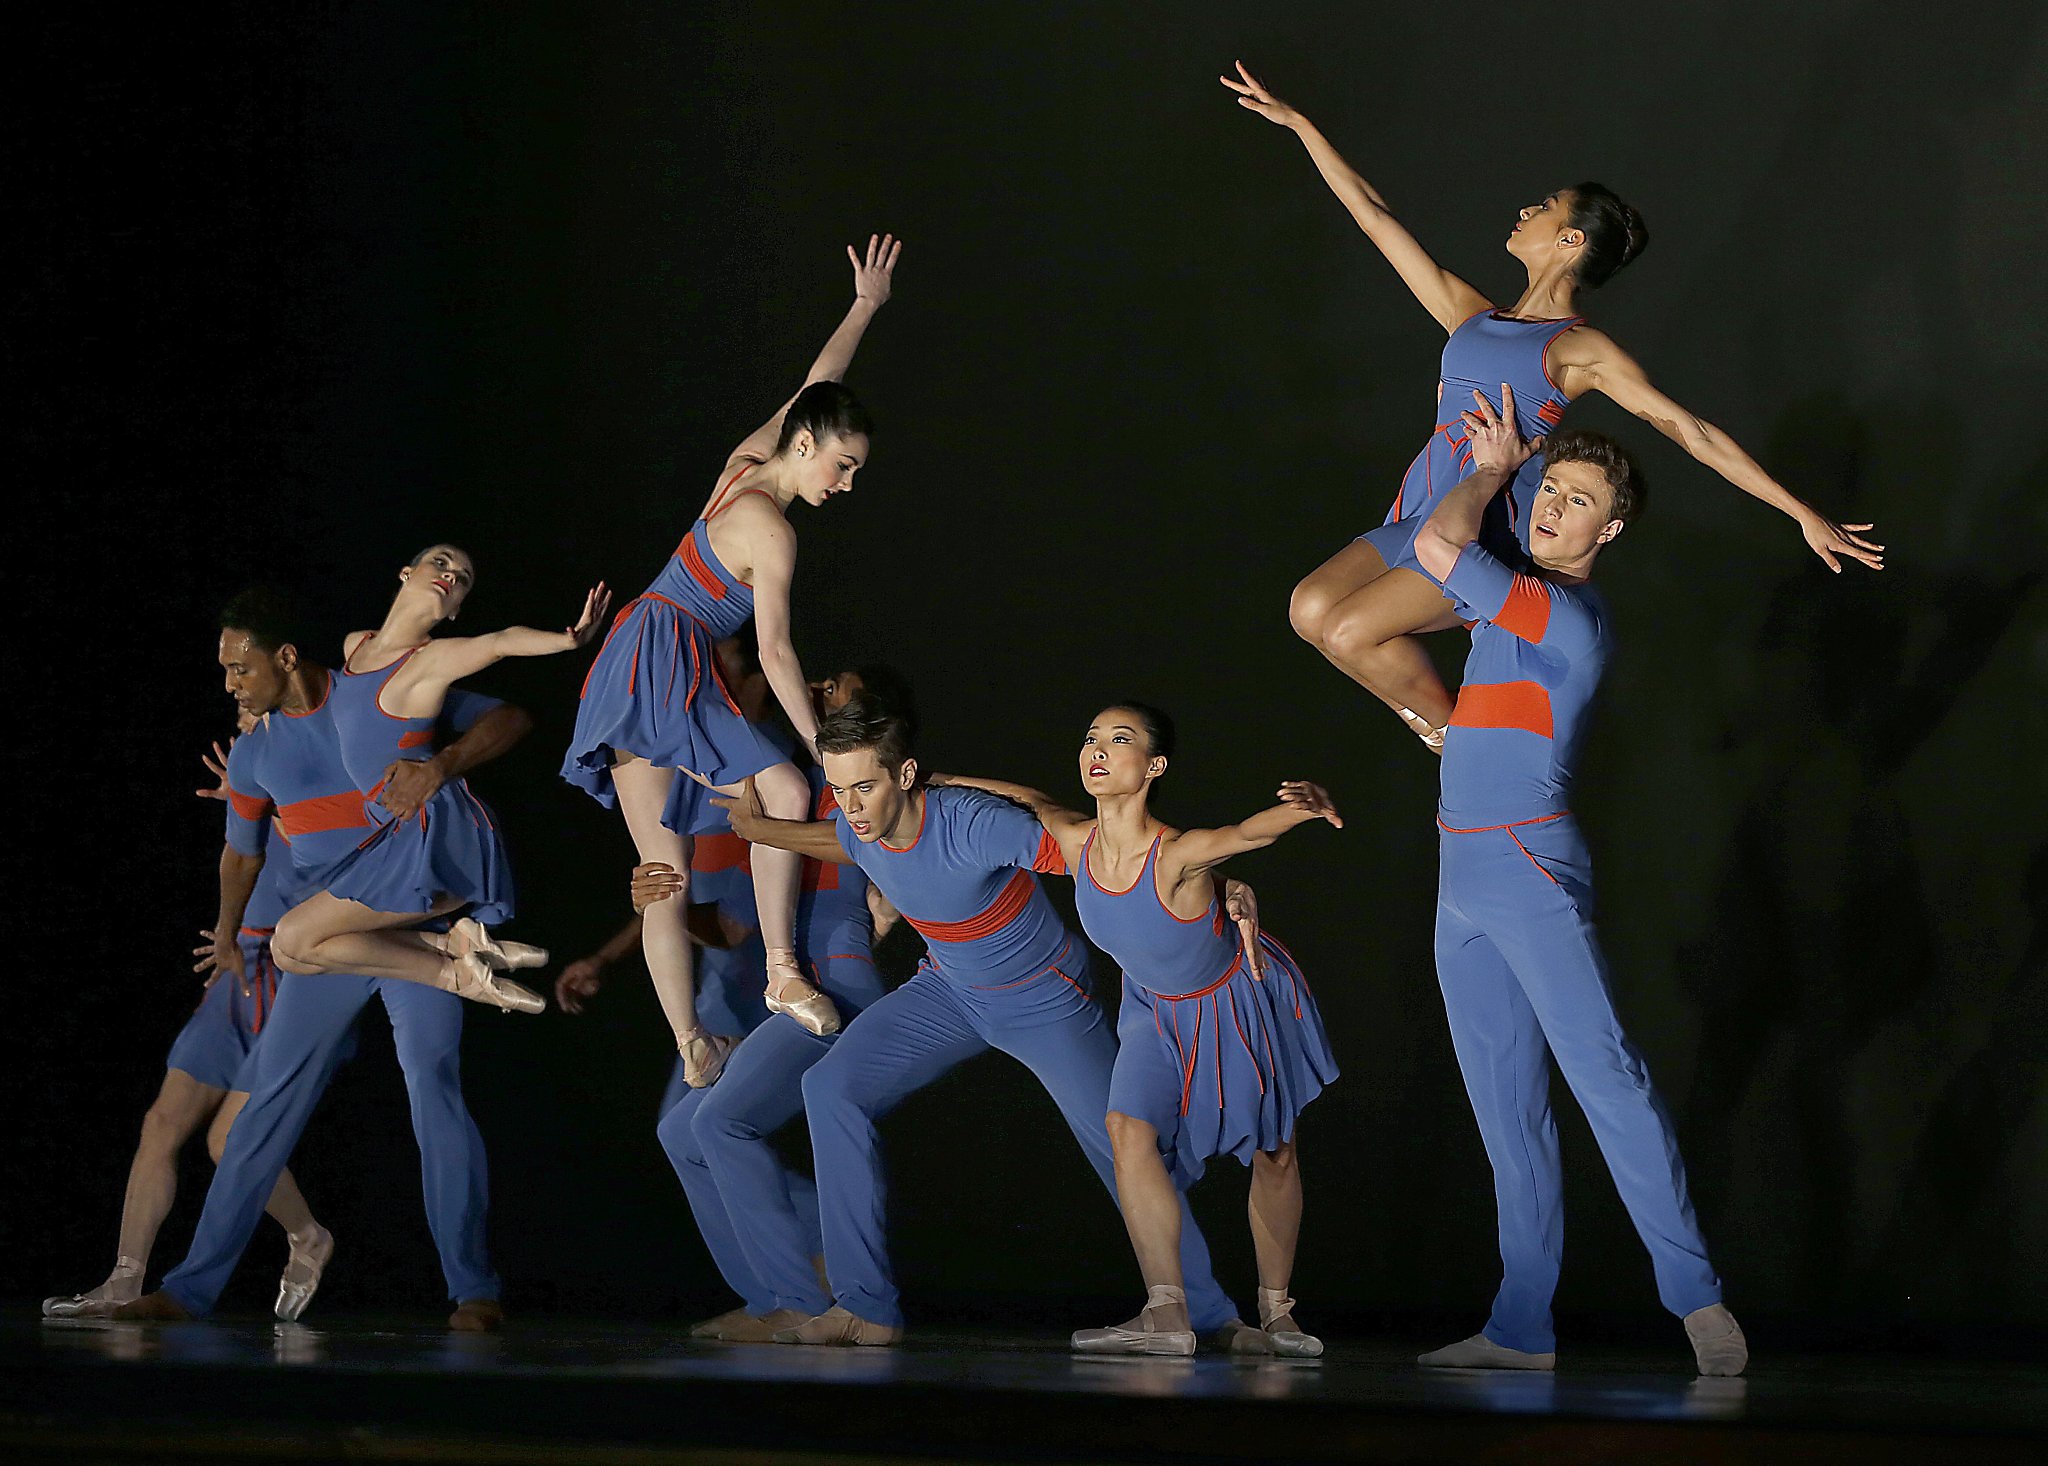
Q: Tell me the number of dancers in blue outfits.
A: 10